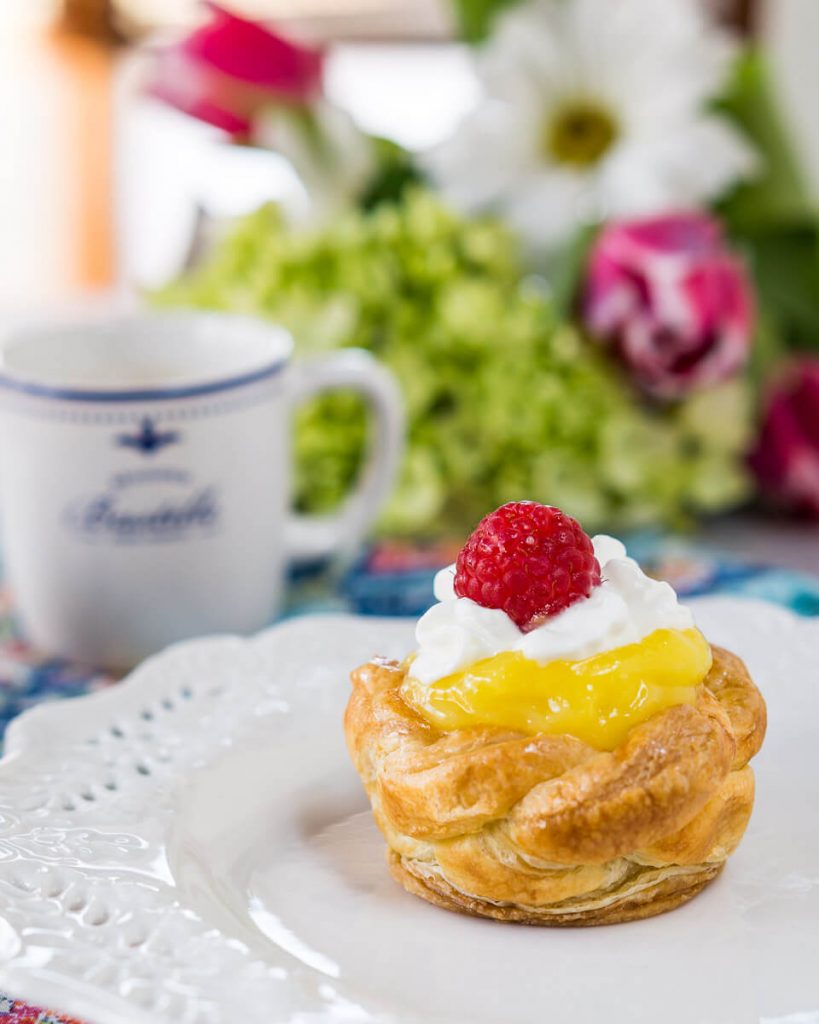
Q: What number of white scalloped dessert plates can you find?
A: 1